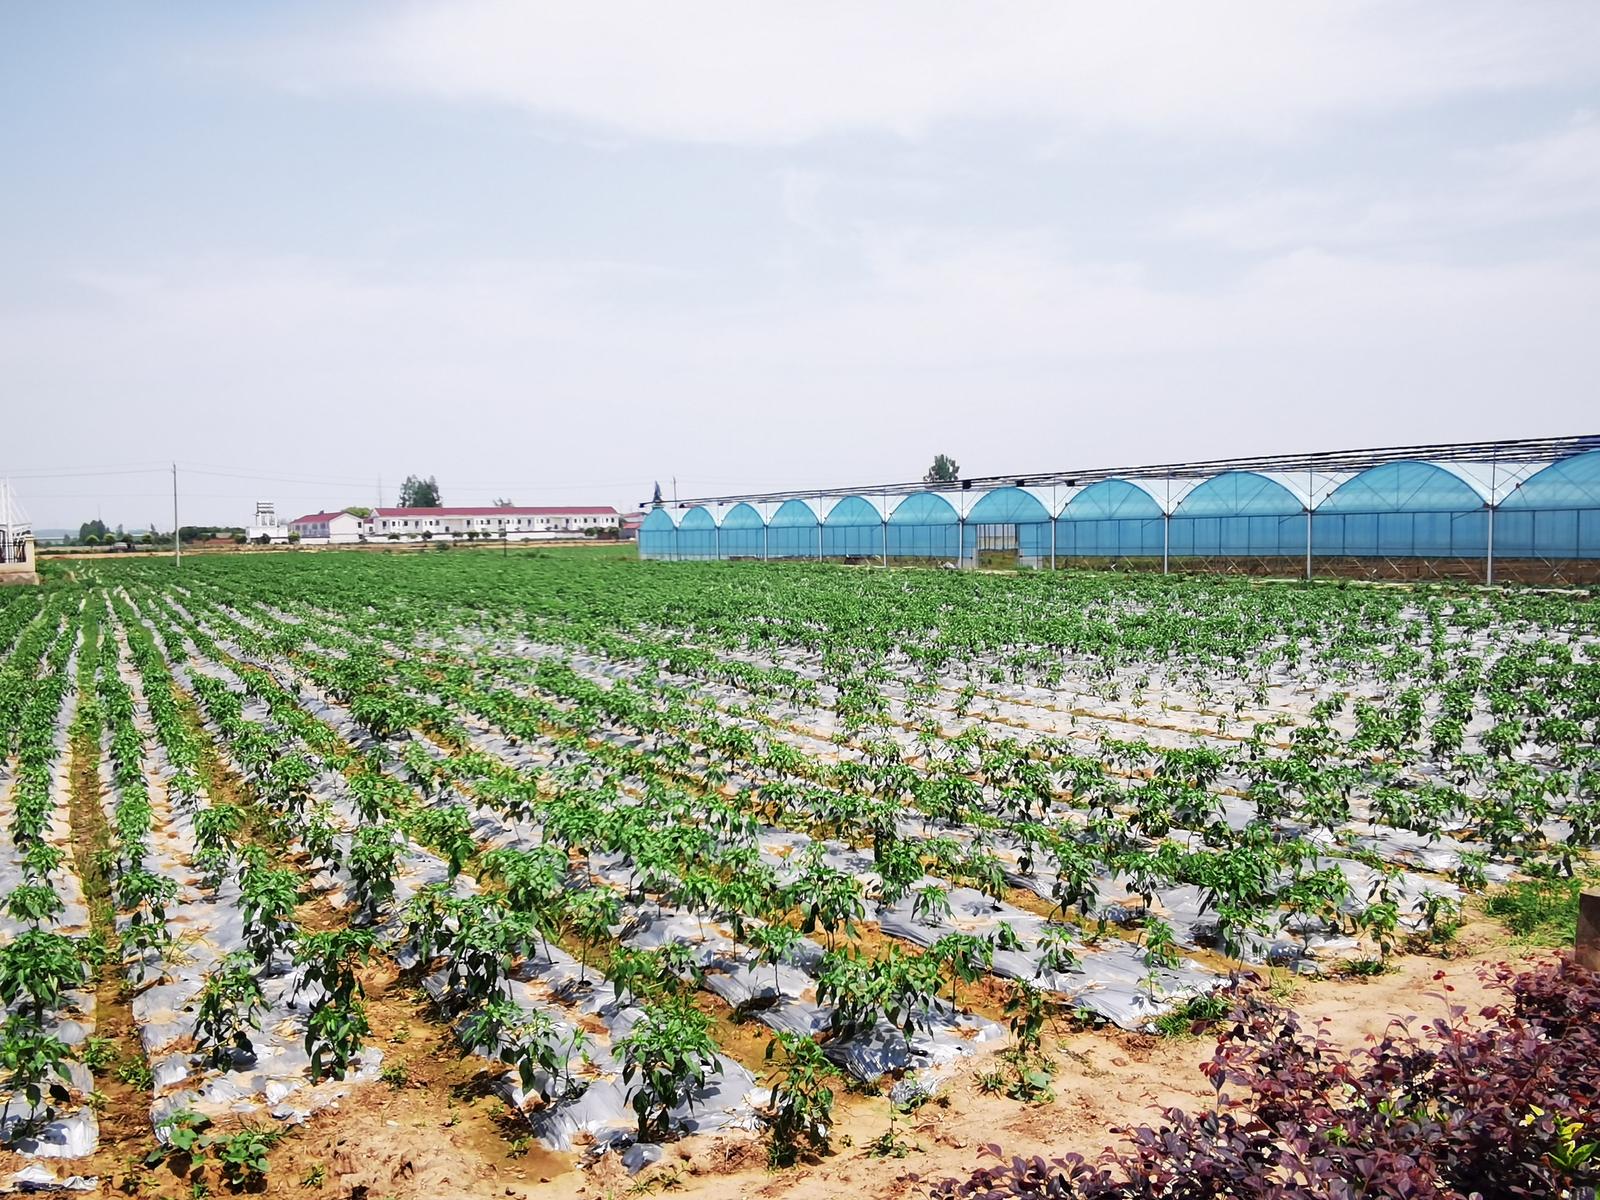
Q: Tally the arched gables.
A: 11